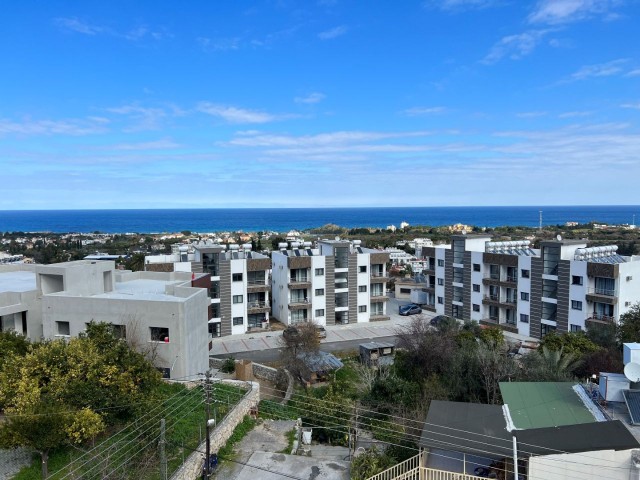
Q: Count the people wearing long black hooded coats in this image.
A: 0